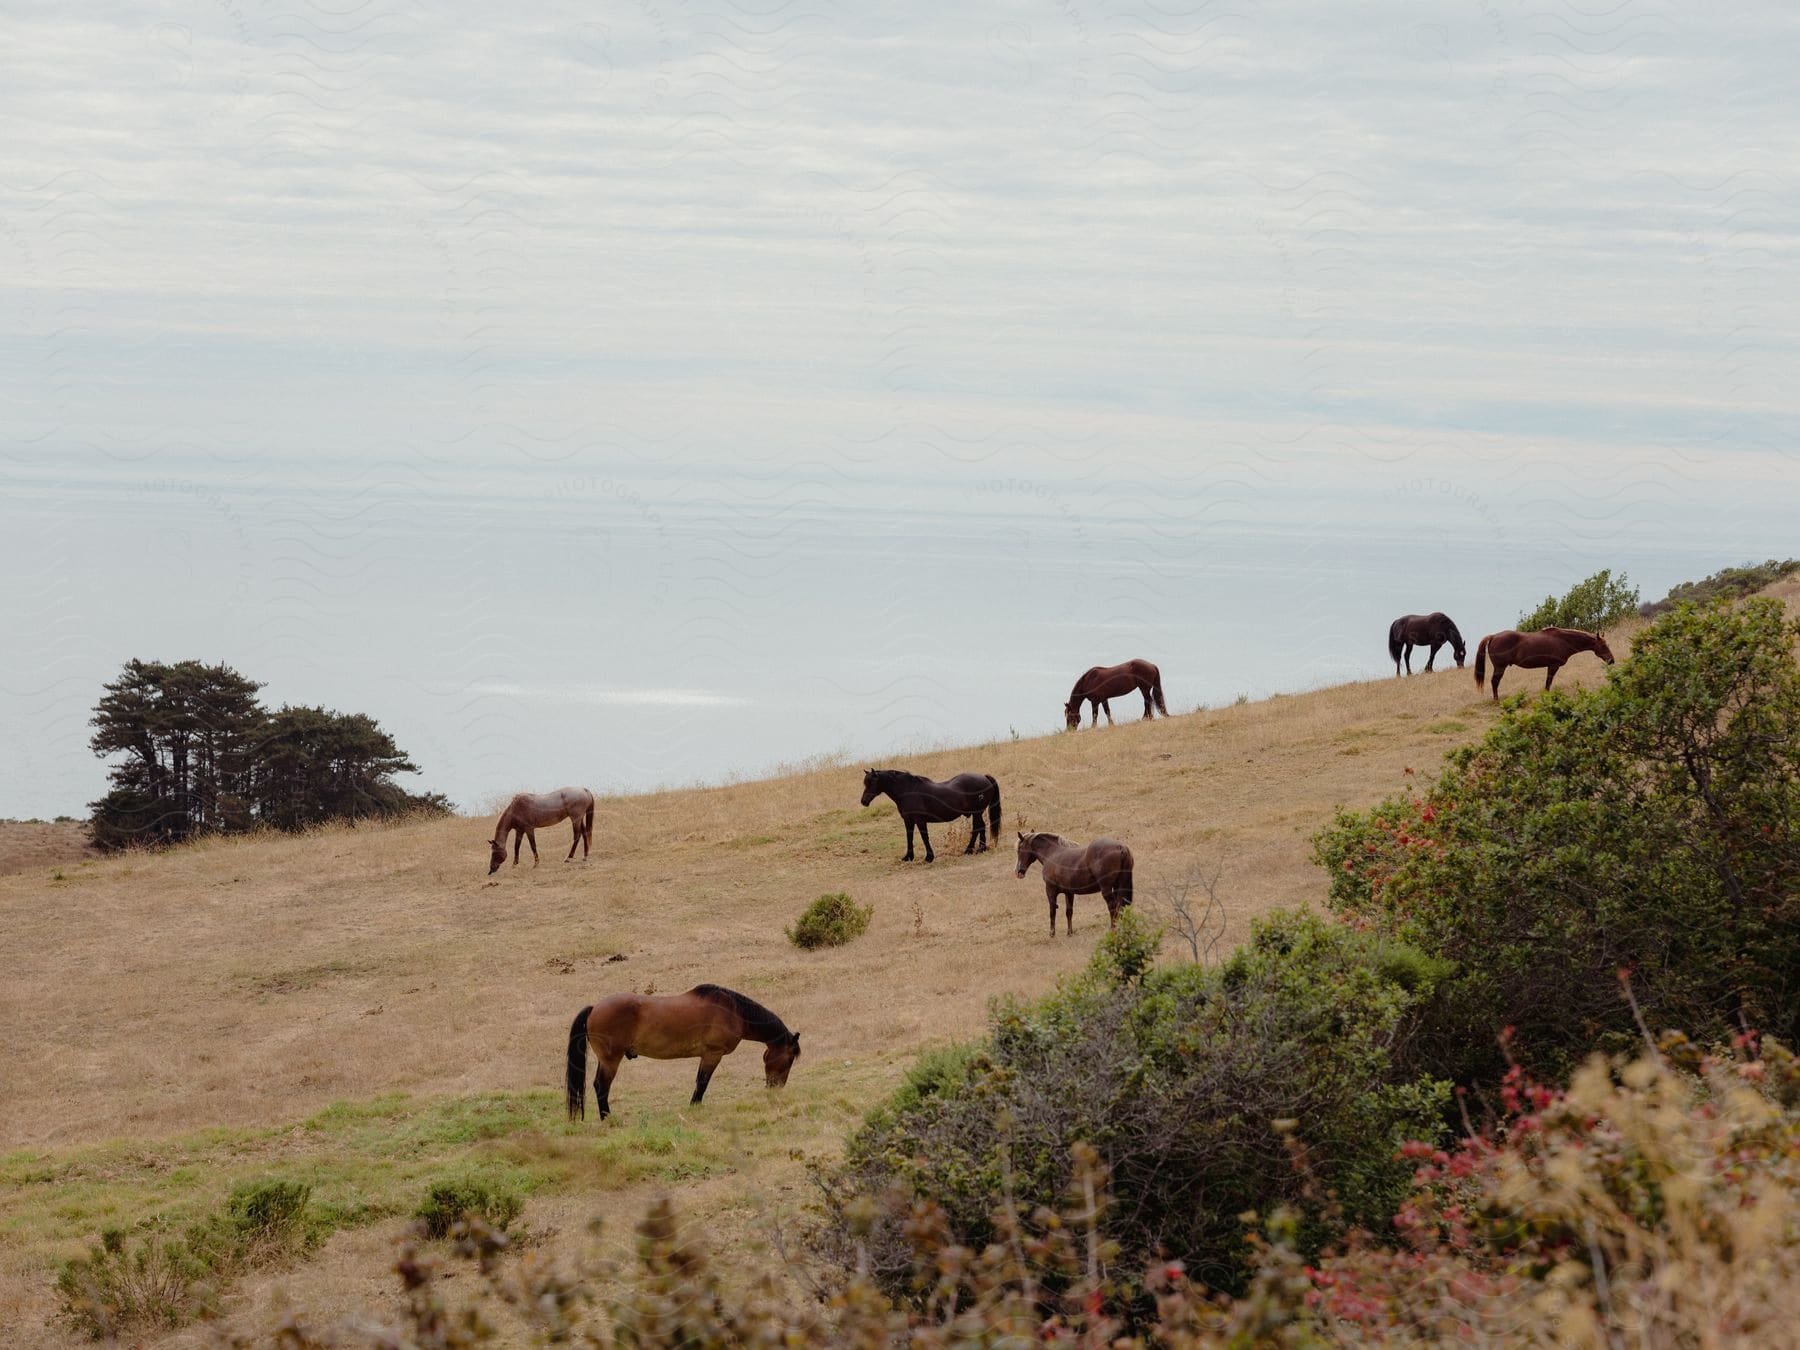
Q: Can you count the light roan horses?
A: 1